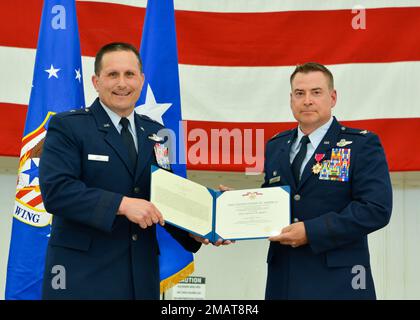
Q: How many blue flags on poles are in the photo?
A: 2